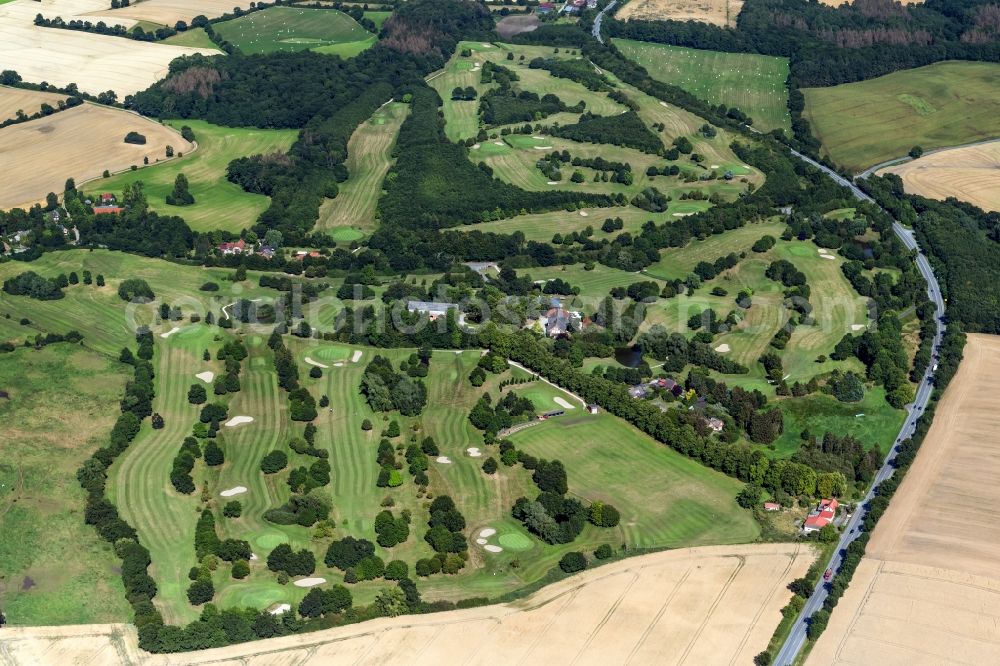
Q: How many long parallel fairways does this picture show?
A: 4